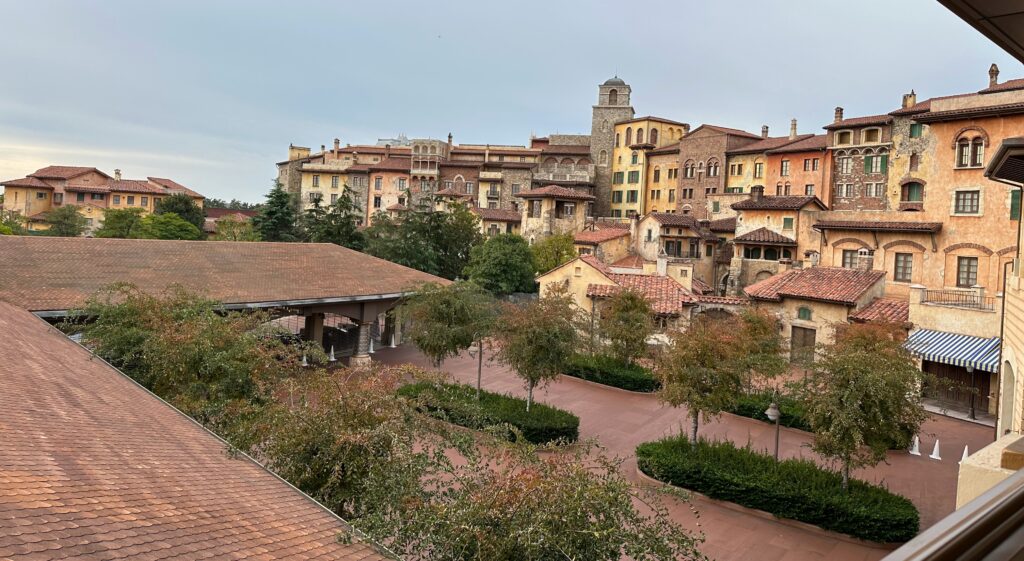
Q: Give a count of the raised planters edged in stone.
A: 4